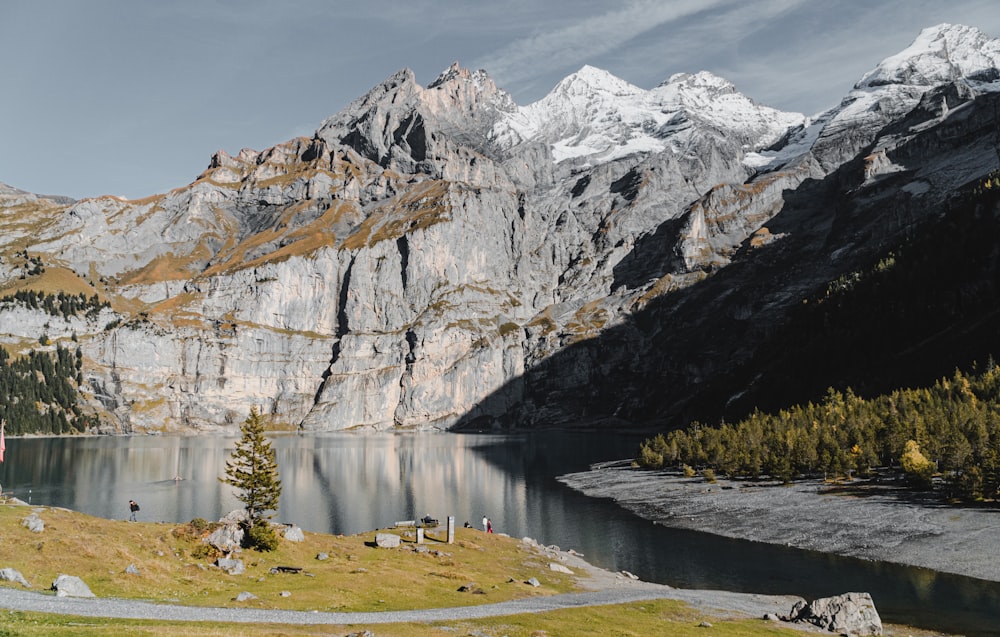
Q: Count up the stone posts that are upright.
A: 2